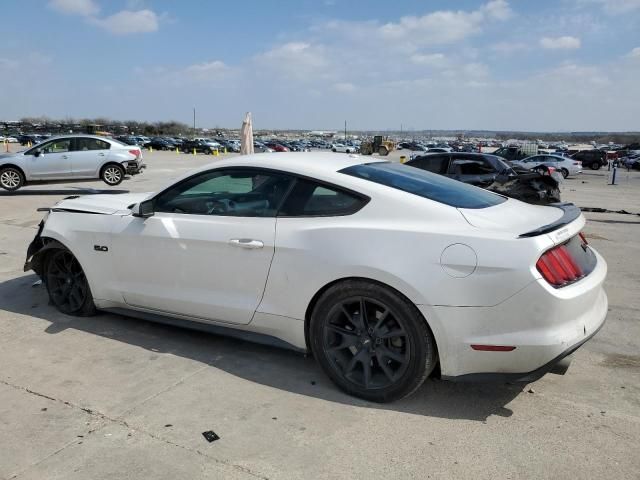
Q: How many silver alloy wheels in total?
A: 2